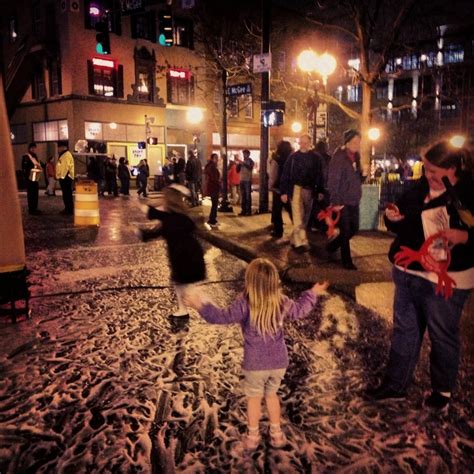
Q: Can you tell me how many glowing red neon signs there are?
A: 2